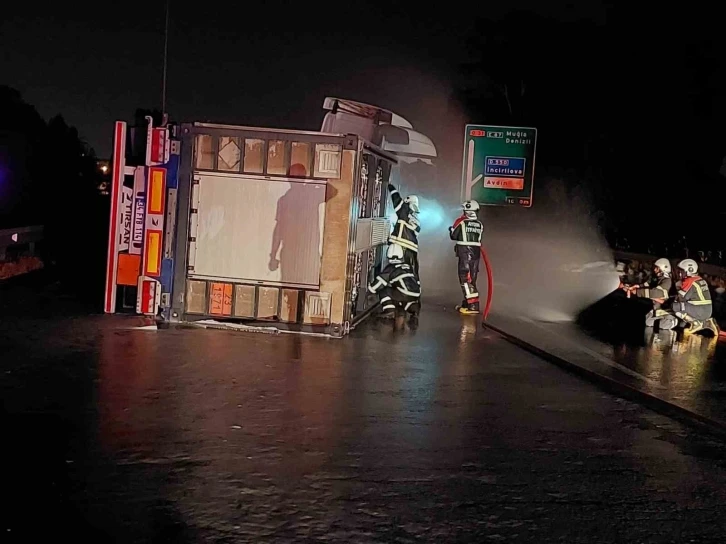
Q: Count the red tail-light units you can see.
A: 2